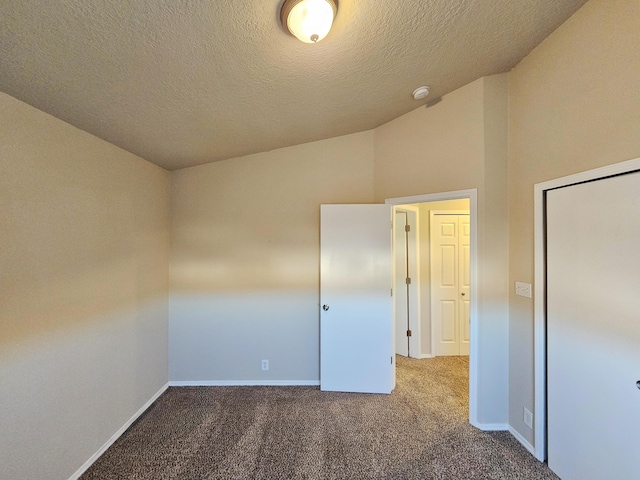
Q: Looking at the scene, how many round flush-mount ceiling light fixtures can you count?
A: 1